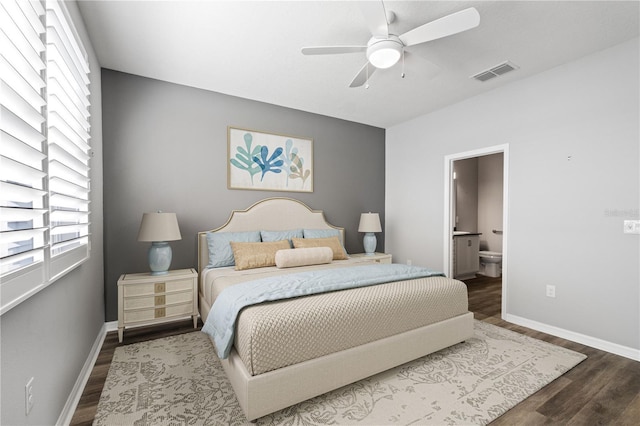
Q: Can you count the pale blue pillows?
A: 3